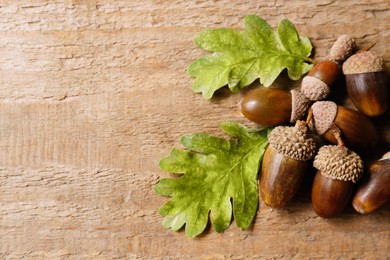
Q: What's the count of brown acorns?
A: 7